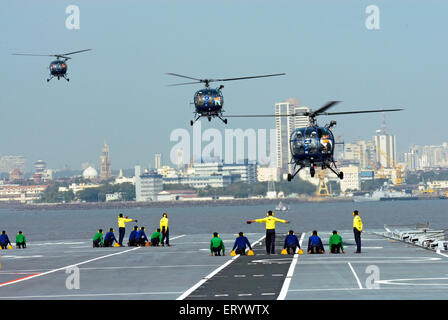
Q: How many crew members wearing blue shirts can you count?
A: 7